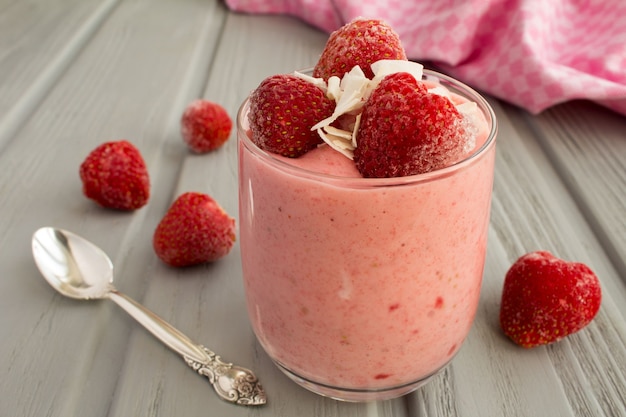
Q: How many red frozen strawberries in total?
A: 7